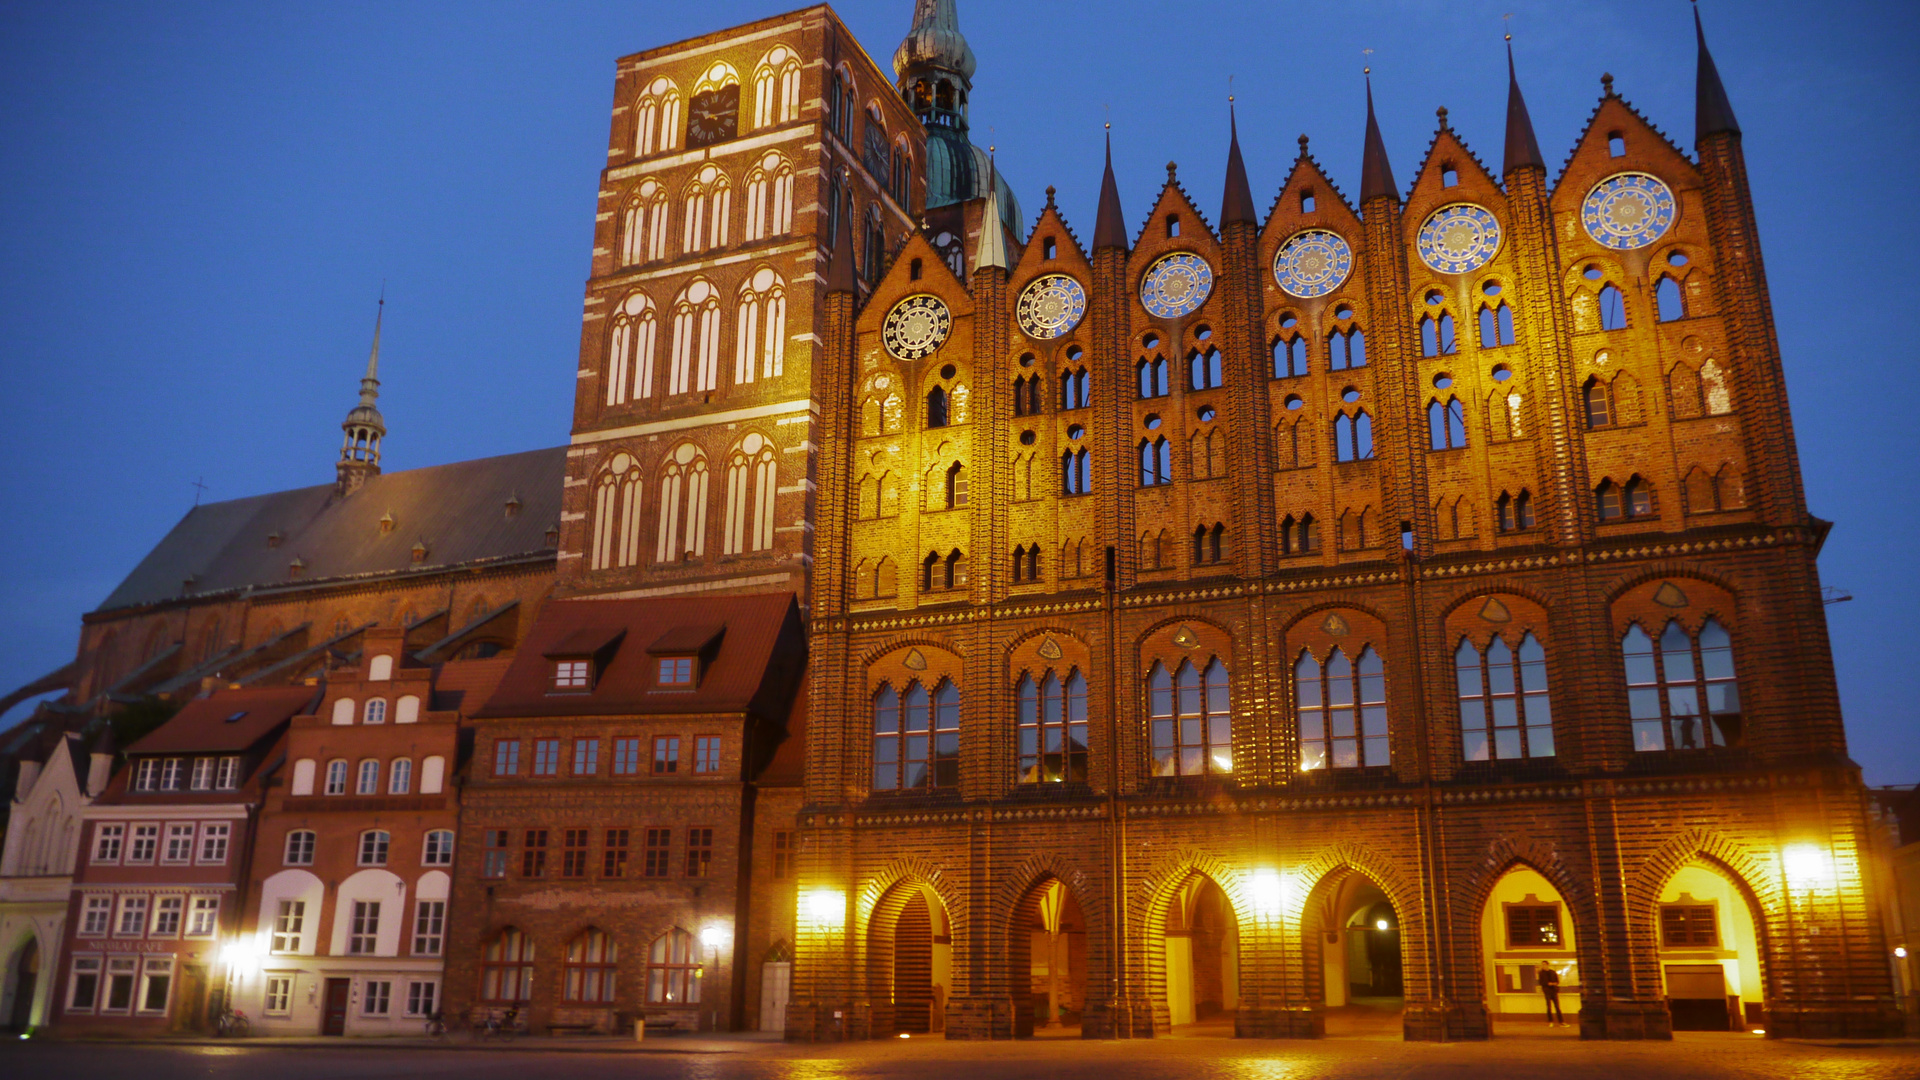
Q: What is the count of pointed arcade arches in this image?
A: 6